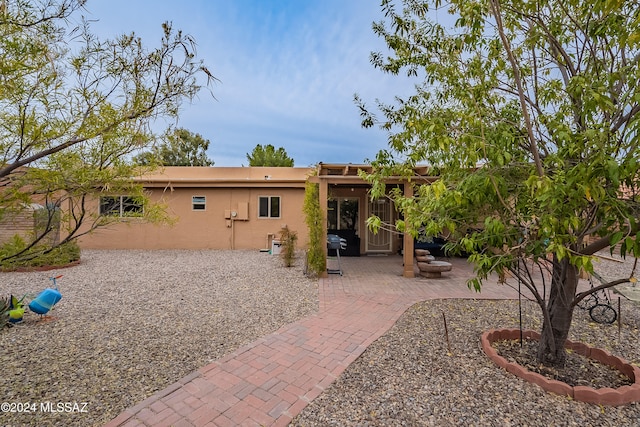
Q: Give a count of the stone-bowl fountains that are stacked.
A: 3